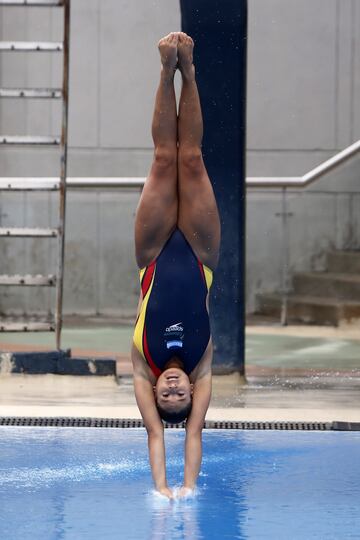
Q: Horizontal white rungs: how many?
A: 8